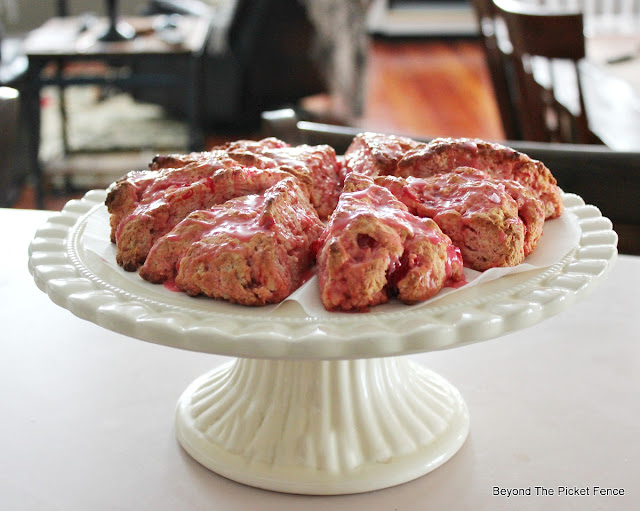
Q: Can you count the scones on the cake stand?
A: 8